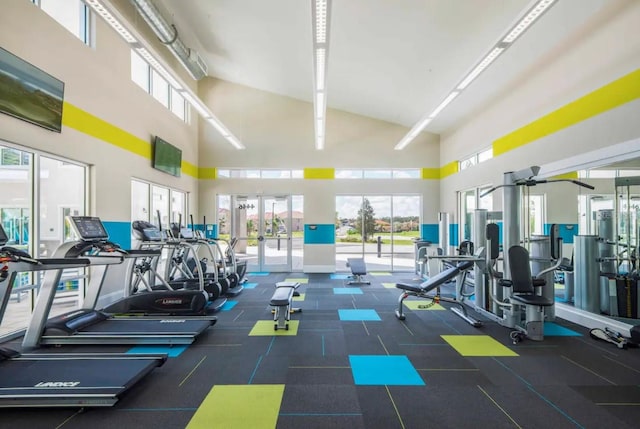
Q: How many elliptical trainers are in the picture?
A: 2